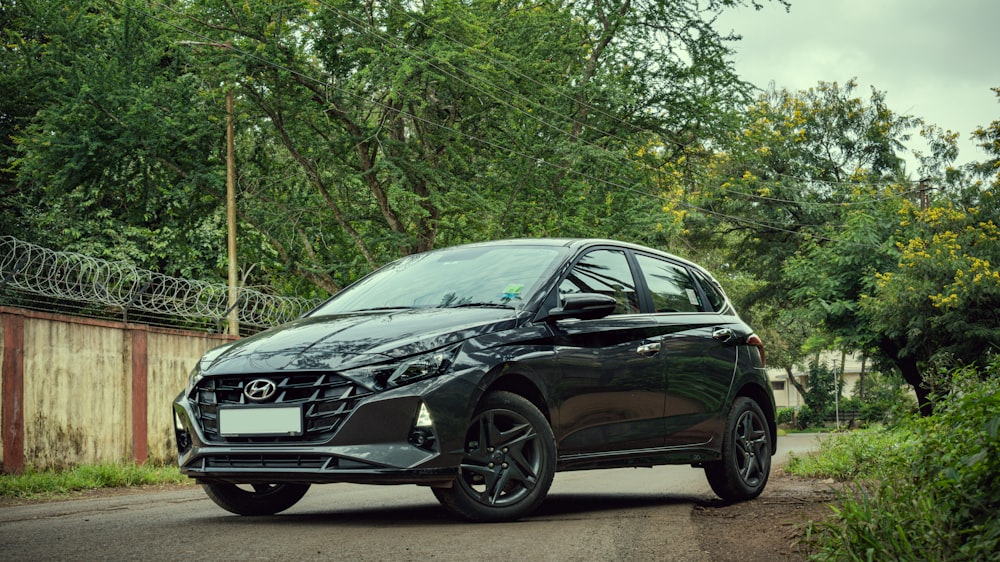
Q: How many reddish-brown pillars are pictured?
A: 2